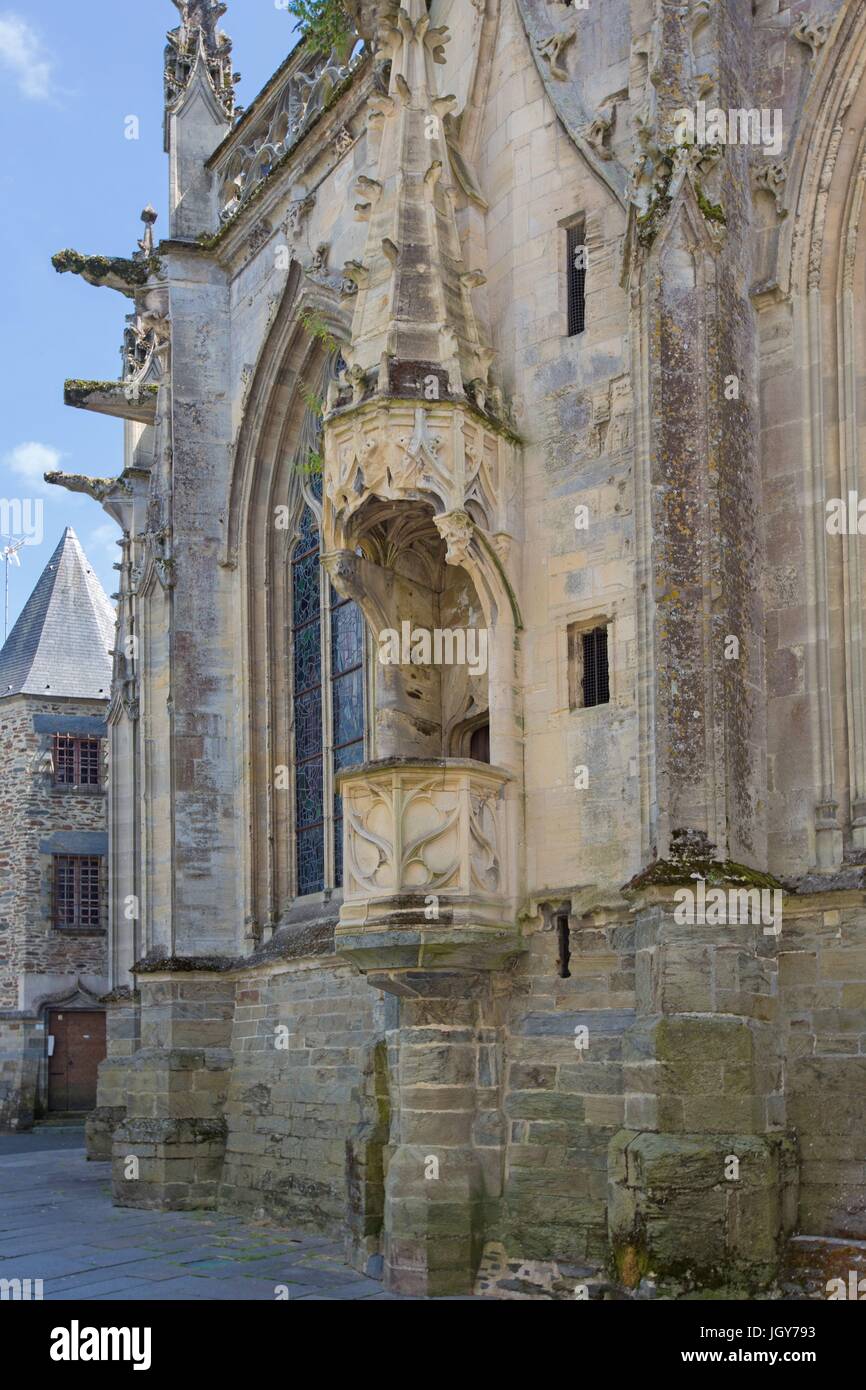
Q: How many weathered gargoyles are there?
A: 3